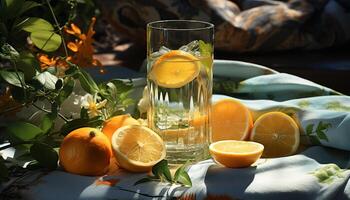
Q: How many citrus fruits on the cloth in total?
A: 6